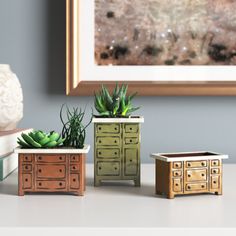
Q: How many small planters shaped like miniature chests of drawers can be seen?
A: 3